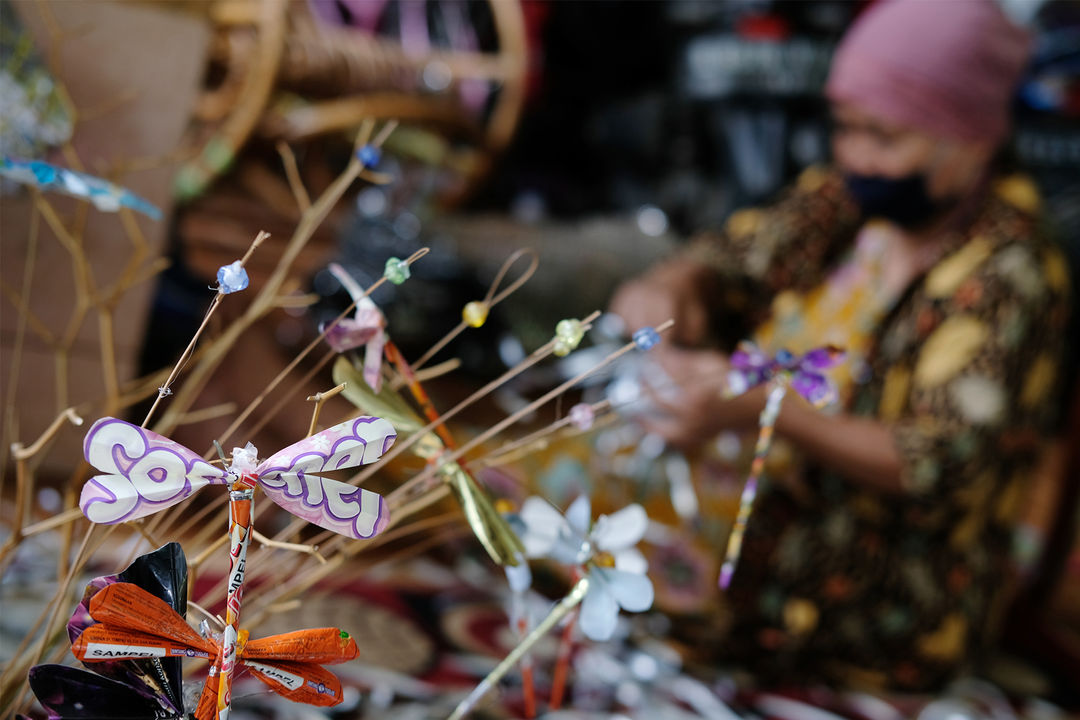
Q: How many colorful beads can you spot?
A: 7